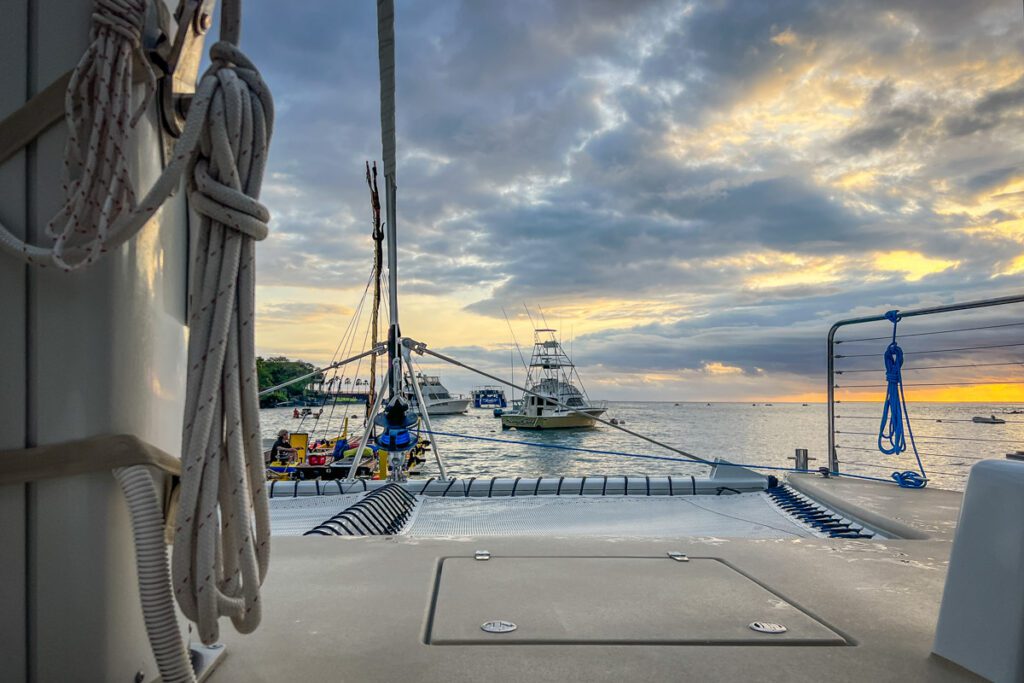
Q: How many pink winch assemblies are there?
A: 0